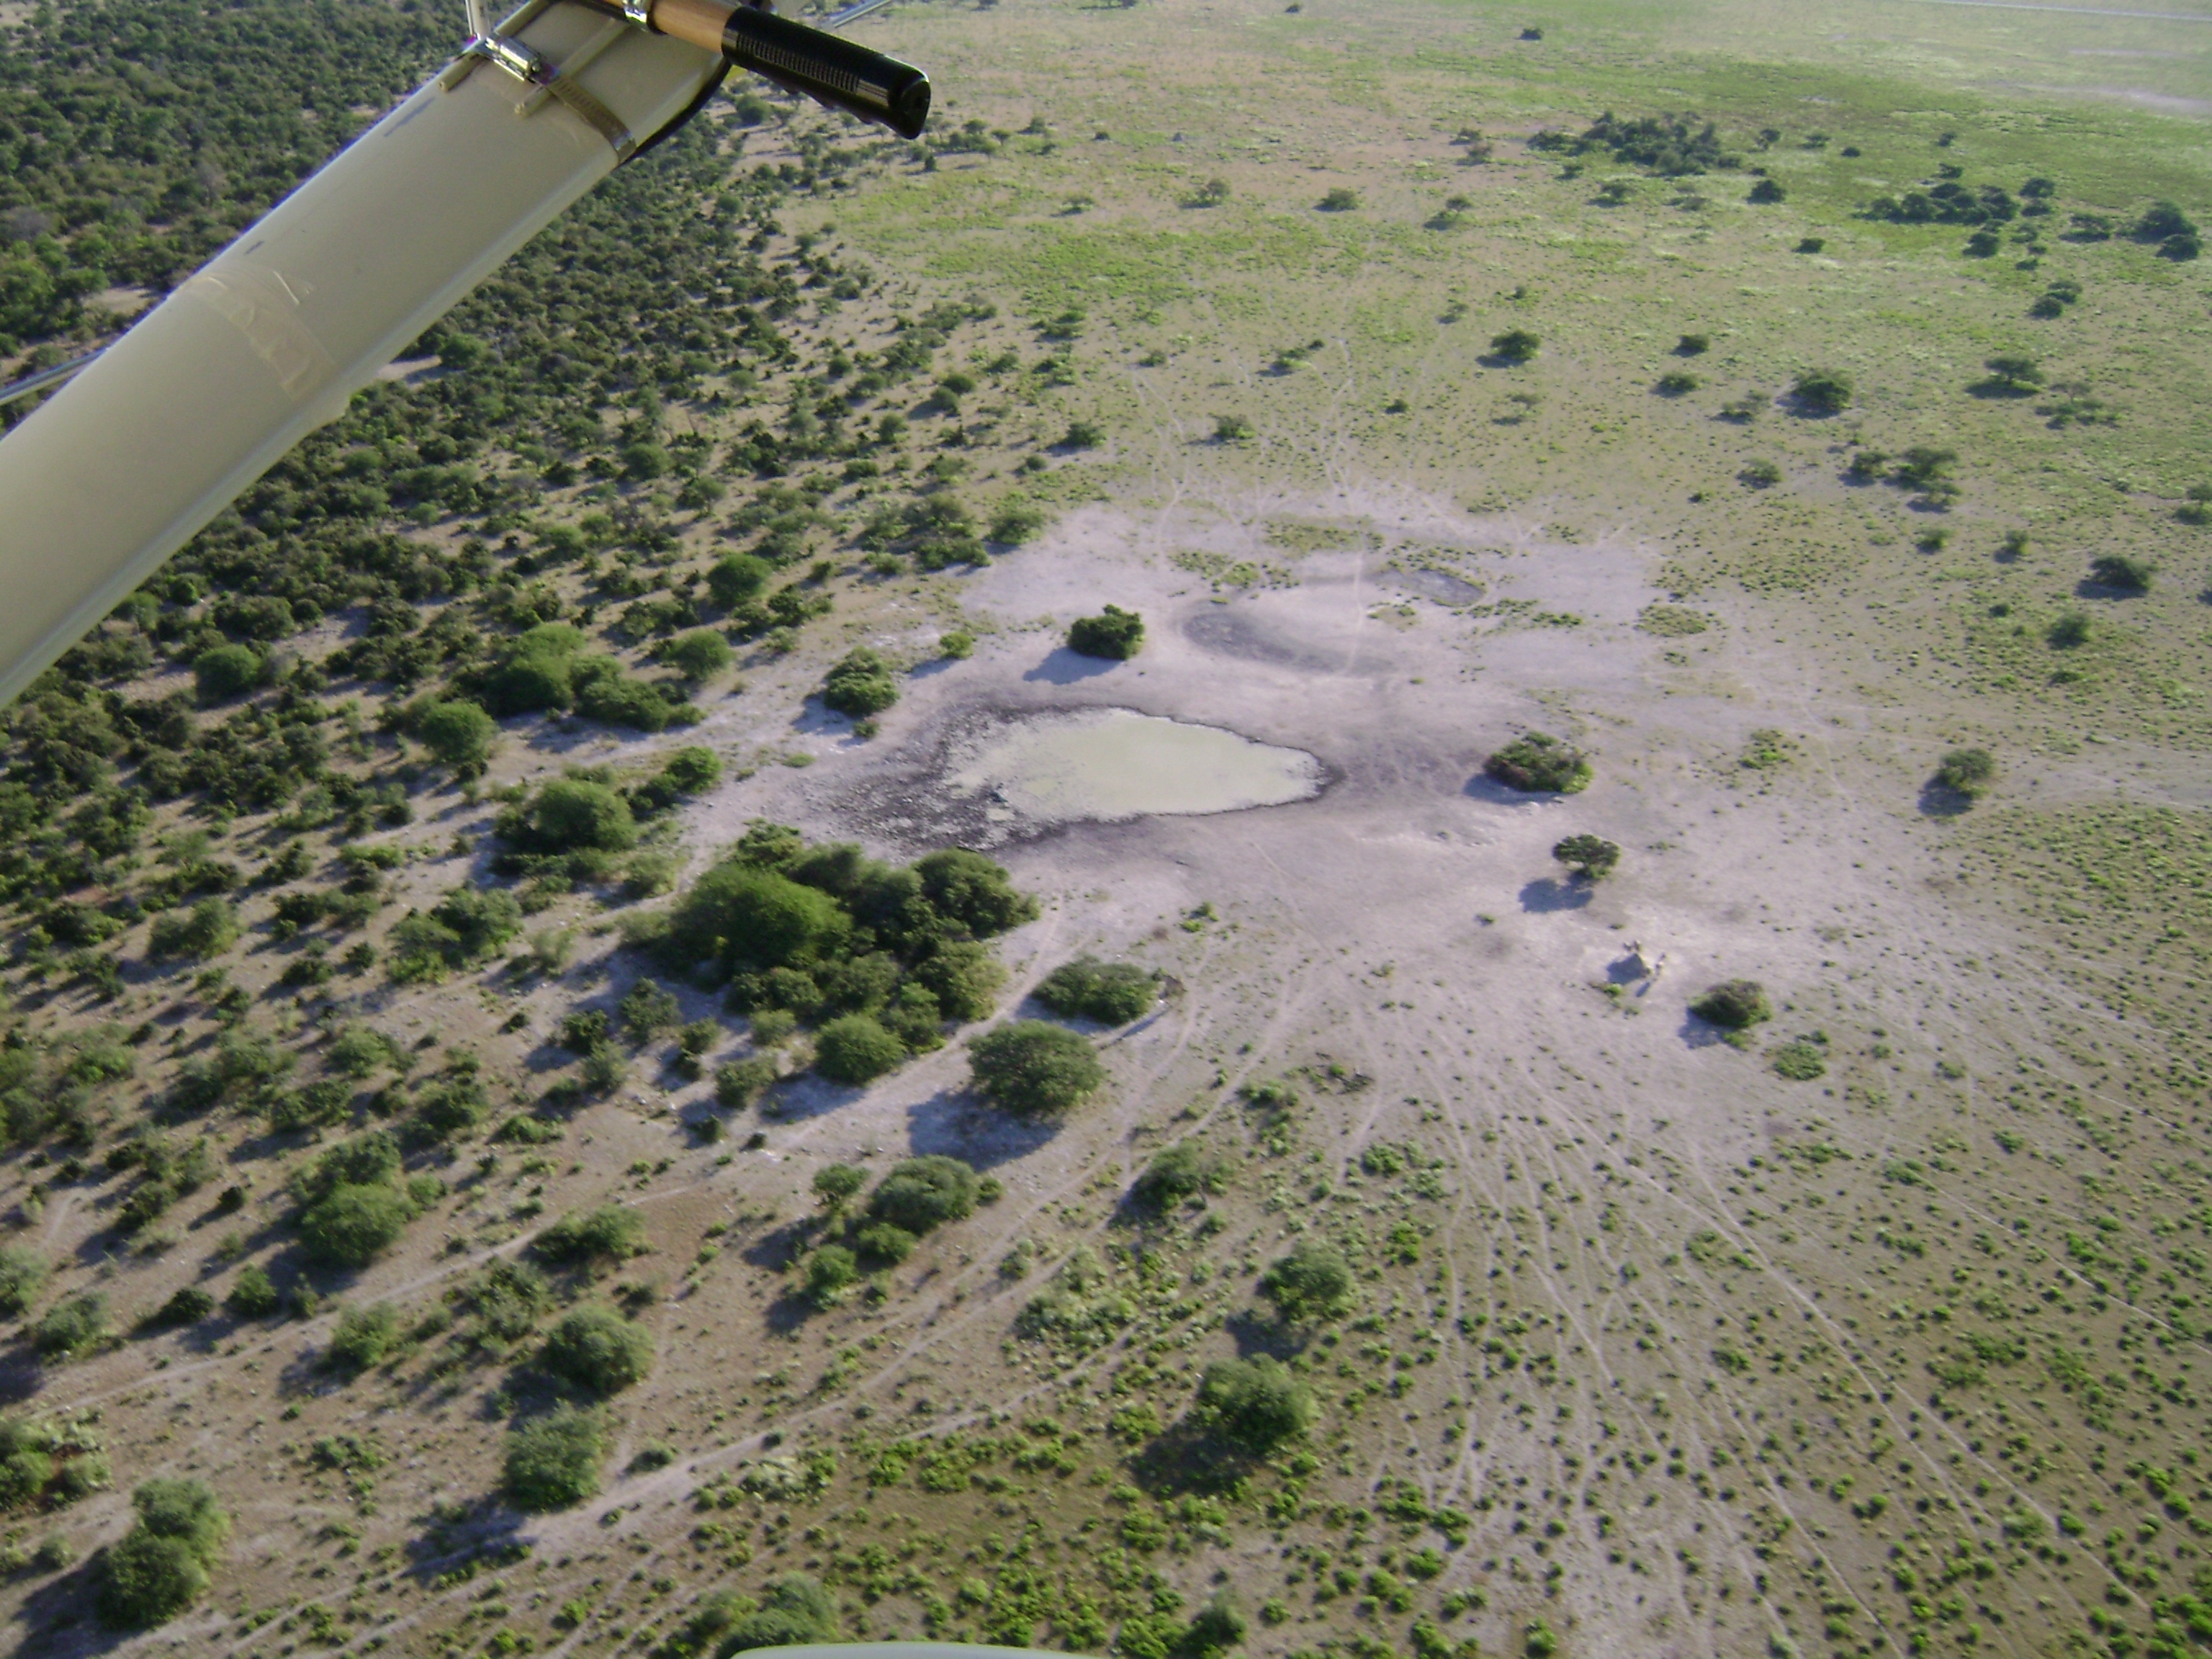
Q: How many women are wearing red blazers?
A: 0